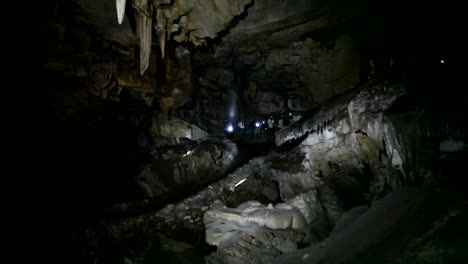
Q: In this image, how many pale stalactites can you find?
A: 3